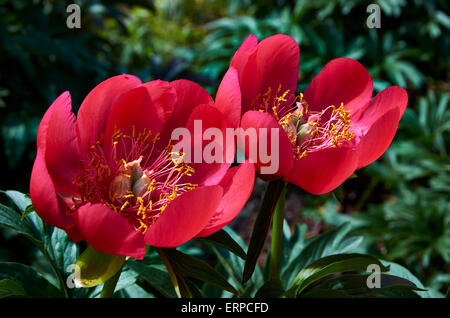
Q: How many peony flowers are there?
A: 2